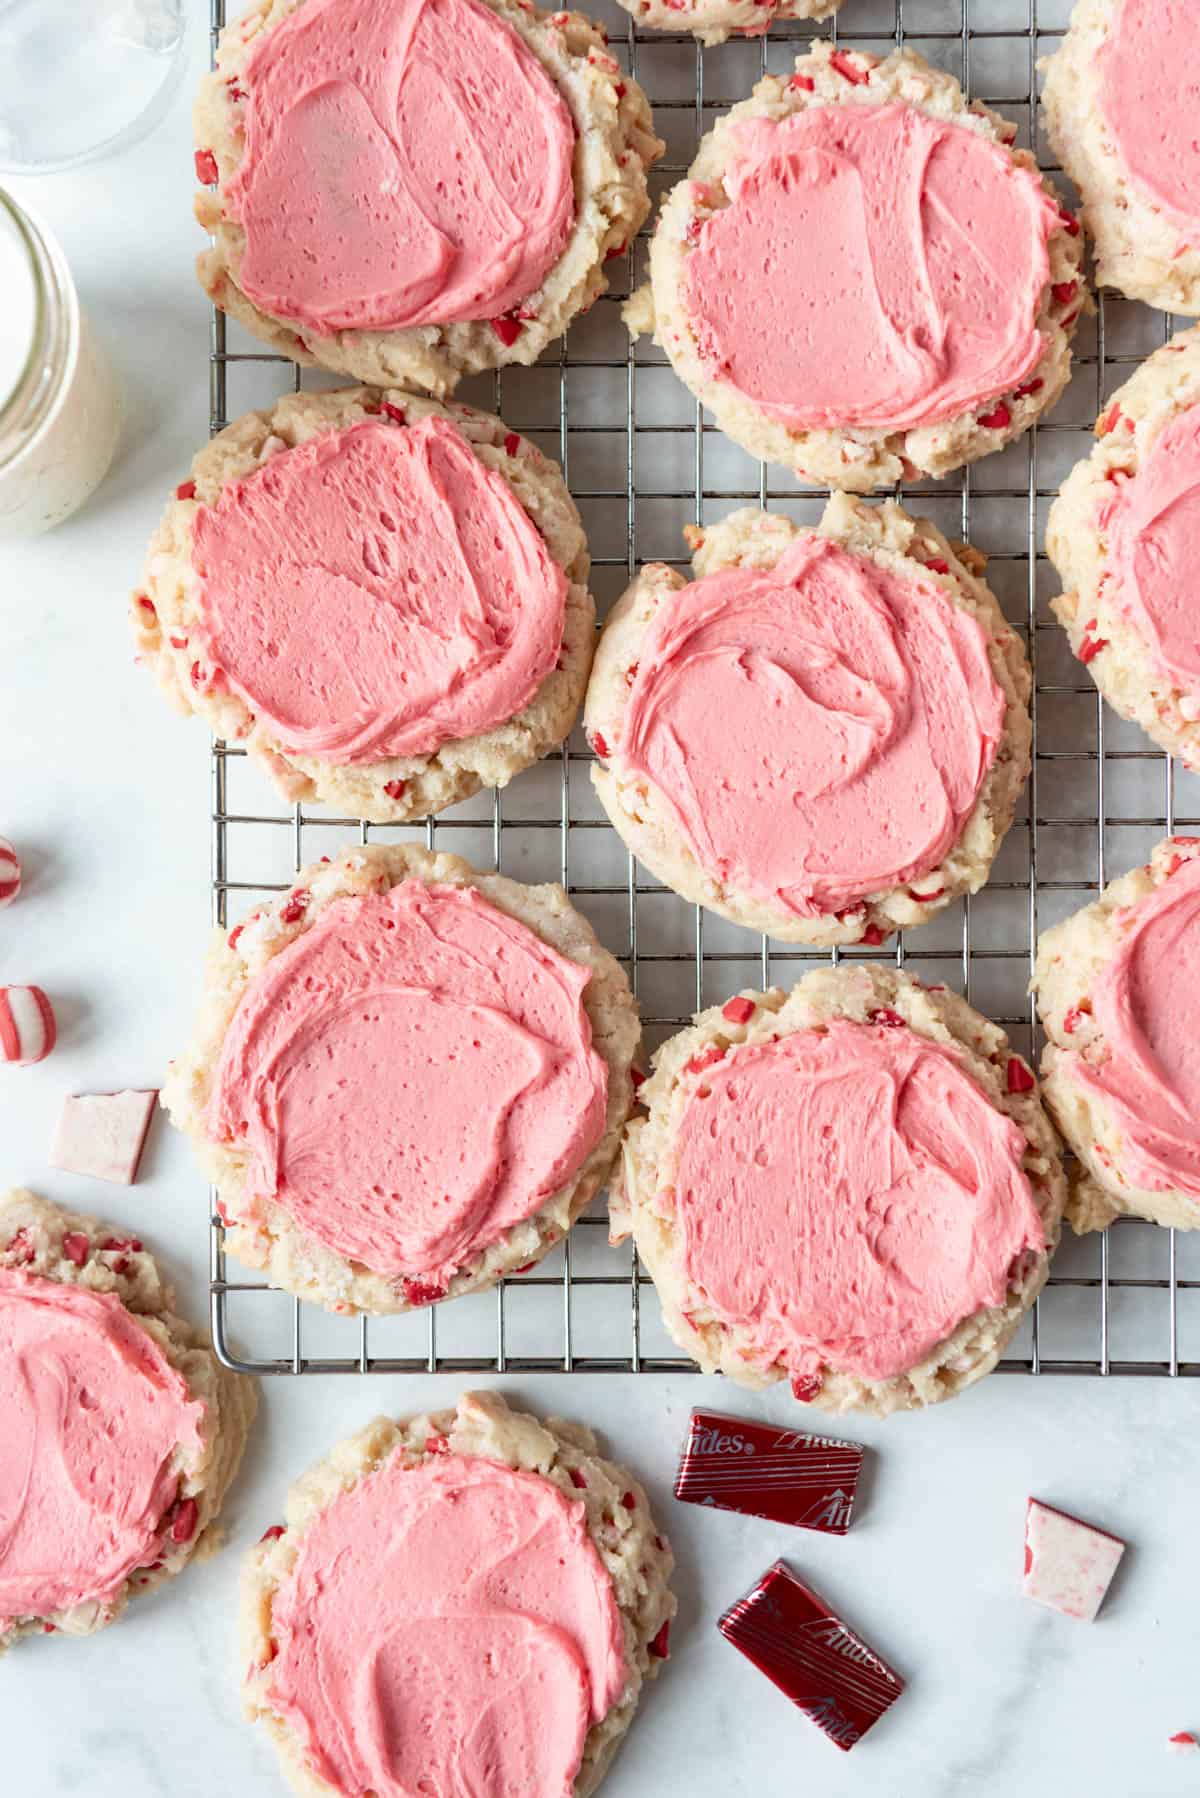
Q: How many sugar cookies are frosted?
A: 11